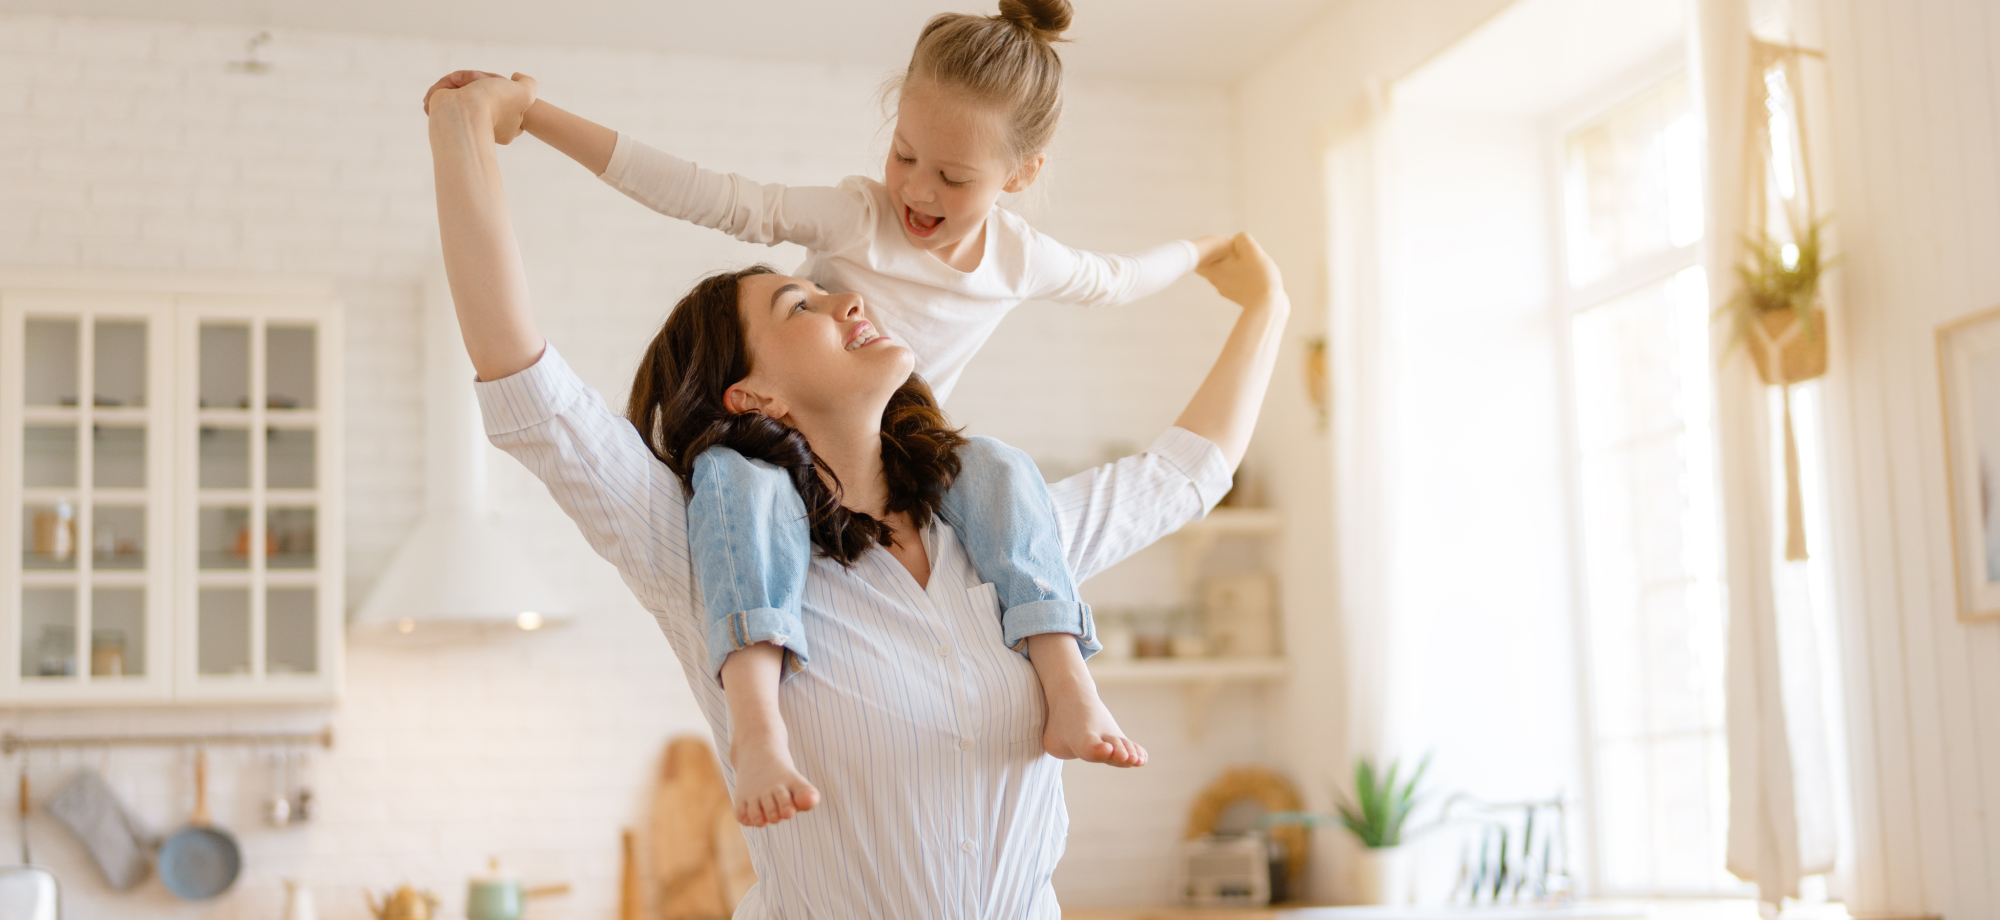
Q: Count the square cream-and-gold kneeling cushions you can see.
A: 0